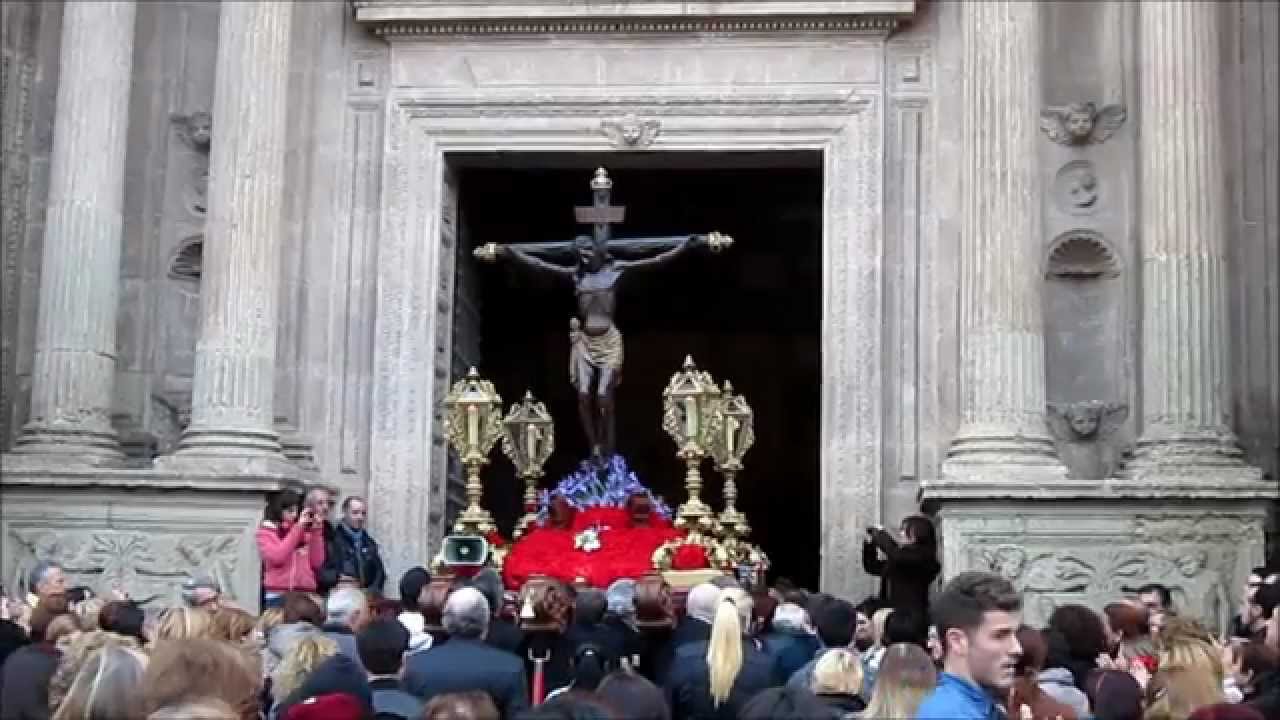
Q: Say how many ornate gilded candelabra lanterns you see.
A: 4